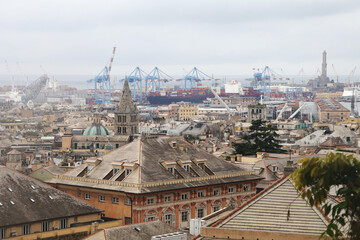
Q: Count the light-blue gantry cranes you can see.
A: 5